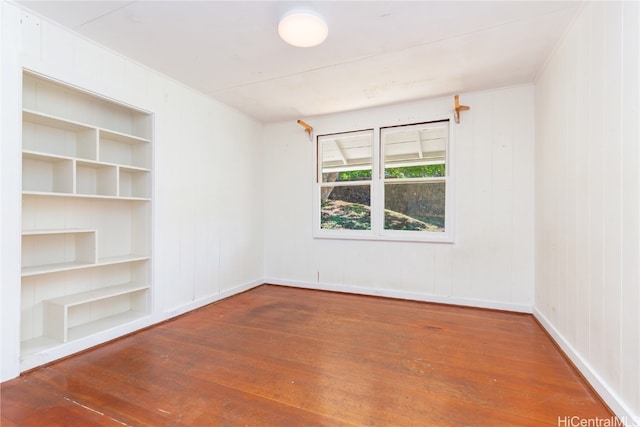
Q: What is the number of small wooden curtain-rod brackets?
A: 2